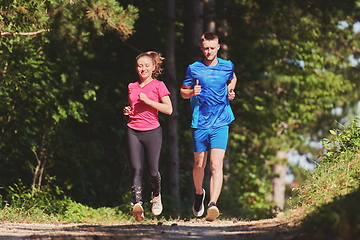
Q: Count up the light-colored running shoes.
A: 2